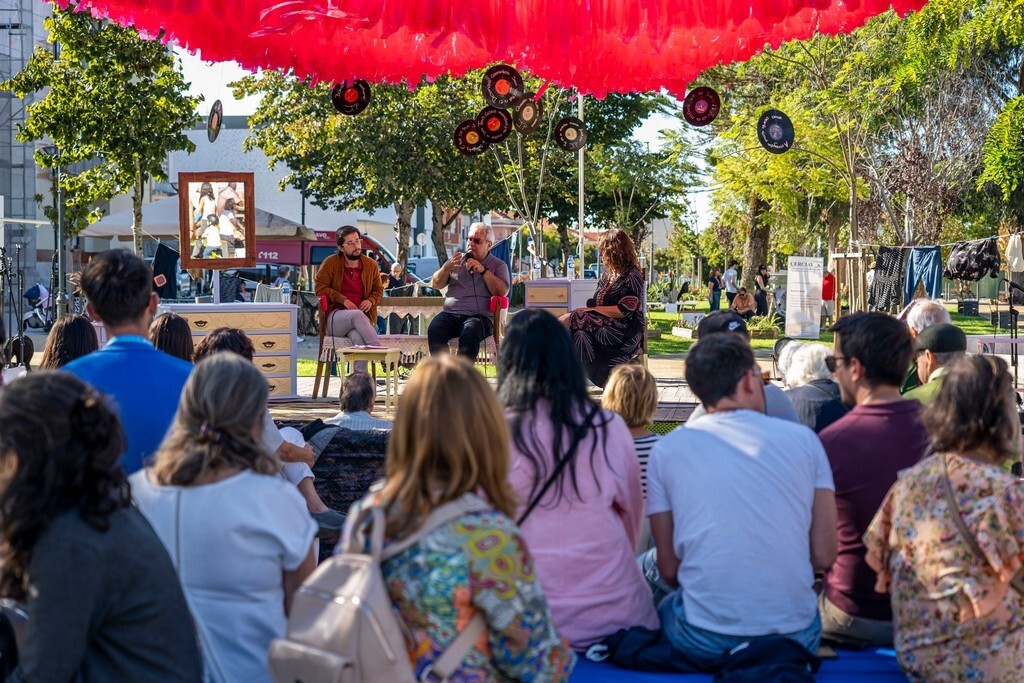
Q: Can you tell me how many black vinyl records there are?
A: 9